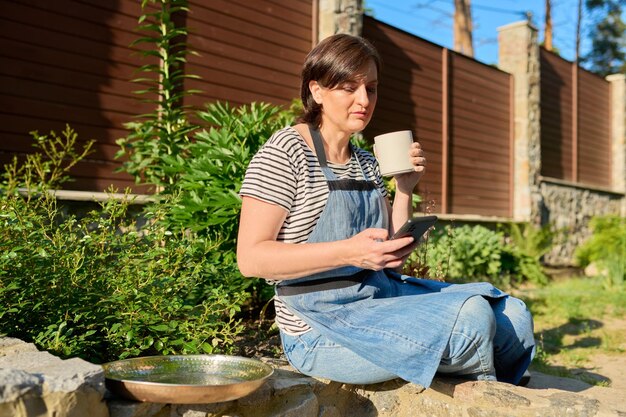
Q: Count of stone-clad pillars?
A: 3